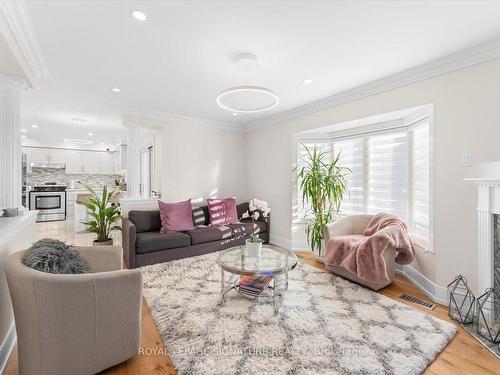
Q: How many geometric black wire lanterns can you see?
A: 2